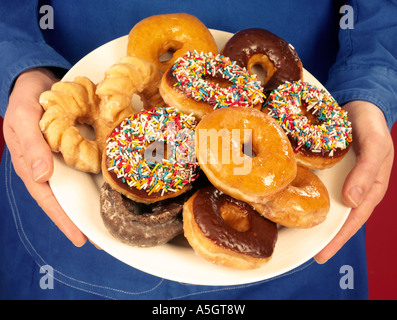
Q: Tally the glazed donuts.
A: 3